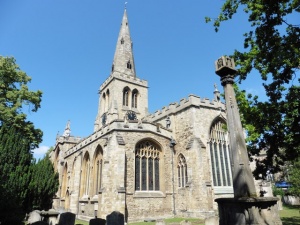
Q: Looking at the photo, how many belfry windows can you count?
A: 4